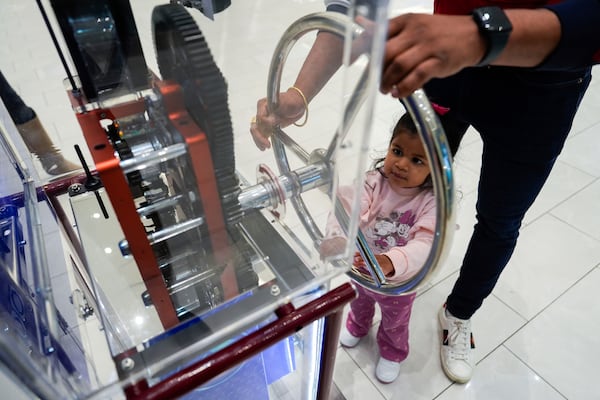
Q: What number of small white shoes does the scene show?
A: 2